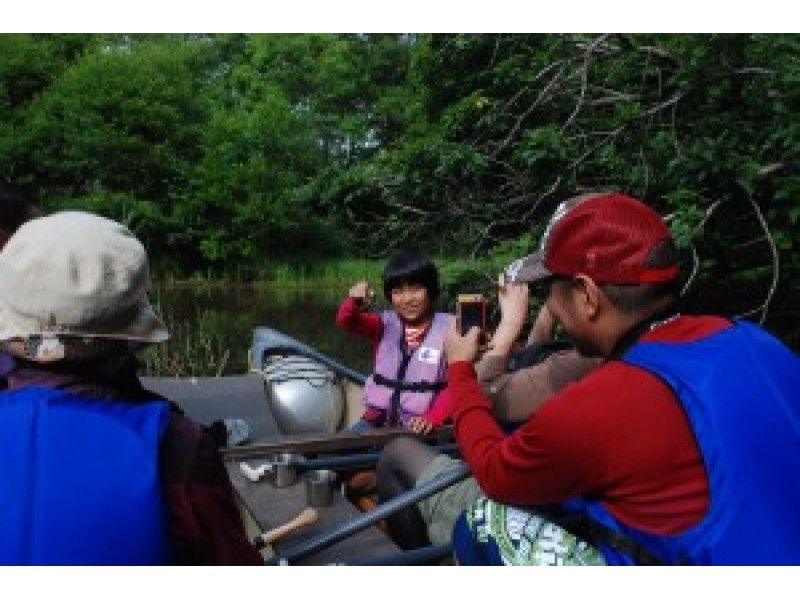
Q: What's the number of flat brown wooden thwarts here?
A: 1